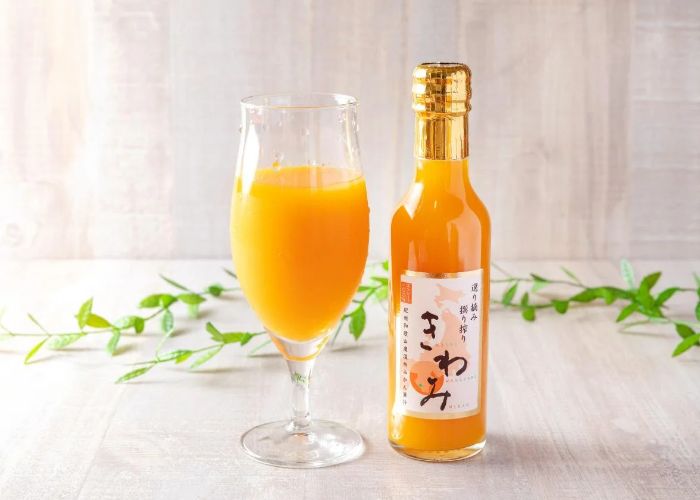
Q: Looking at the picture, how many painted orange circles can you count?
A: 1